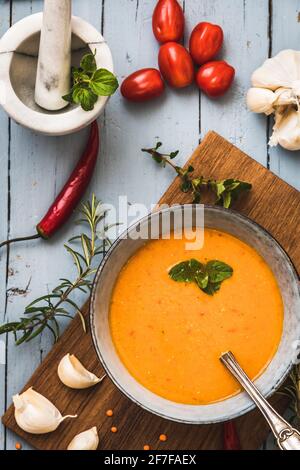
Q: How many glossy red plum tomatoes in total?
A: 5